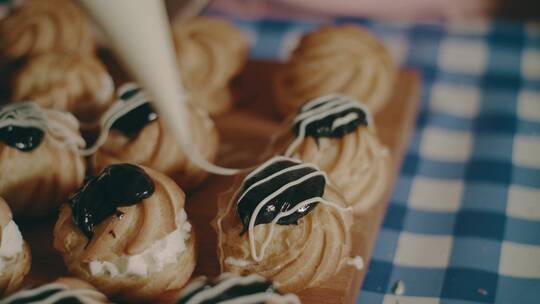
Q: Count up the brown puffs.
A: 12